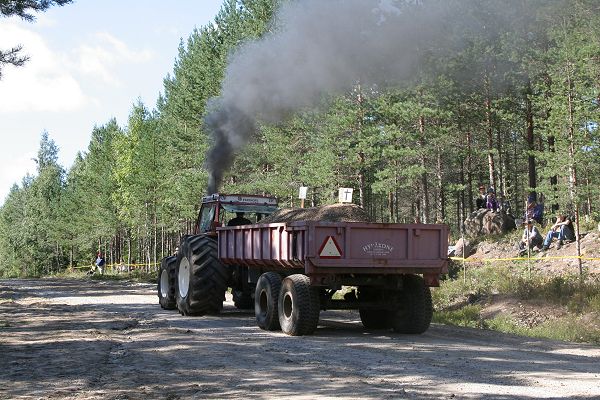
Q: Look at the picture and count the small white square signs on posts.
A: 2